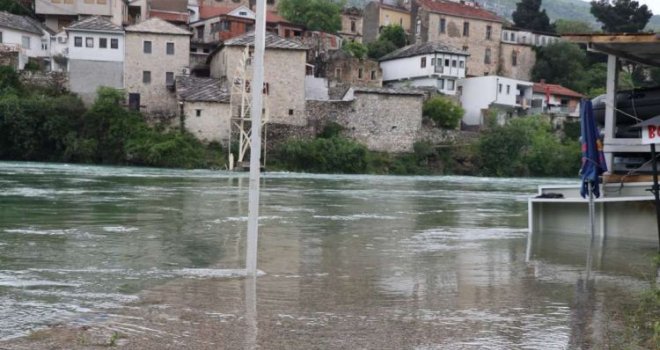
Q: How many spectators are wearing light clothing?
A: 0